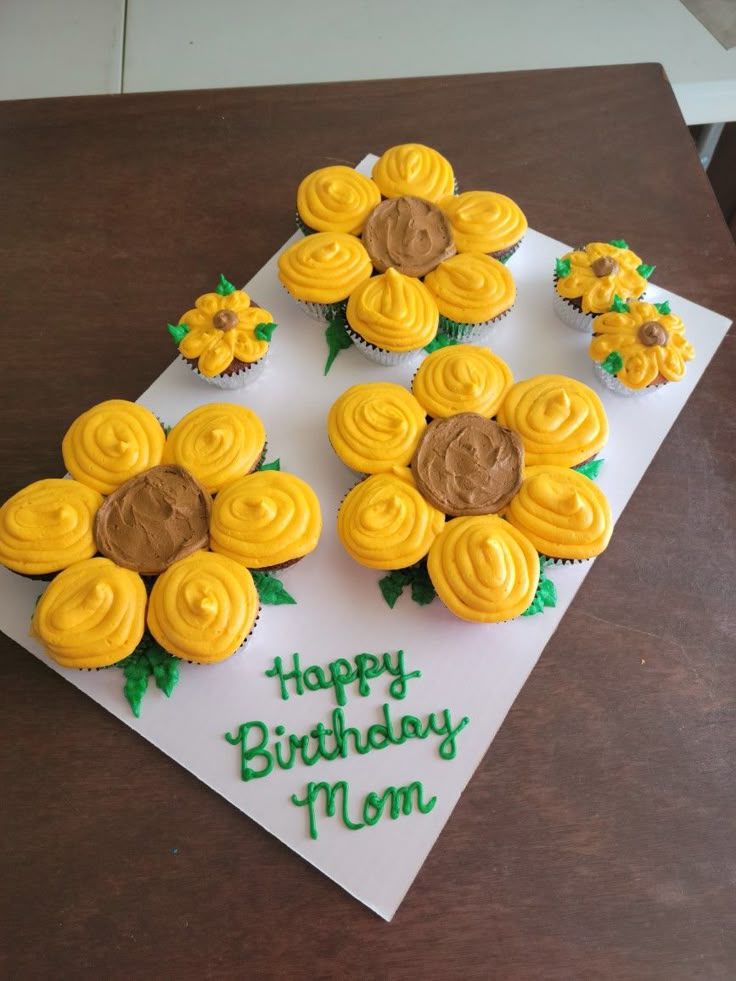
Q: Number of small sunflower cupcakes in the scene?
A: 3